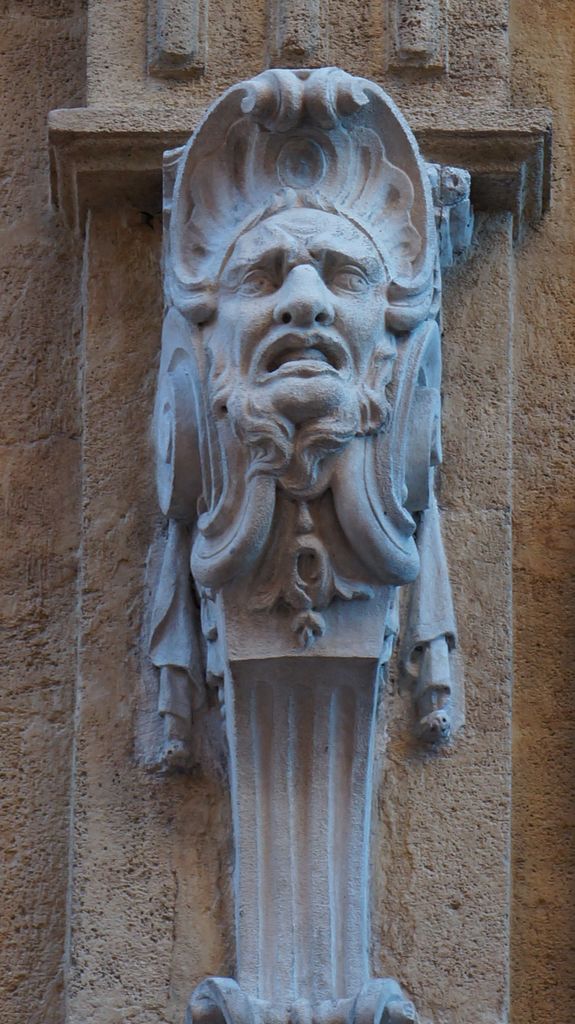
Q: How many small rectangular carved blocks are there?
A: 3